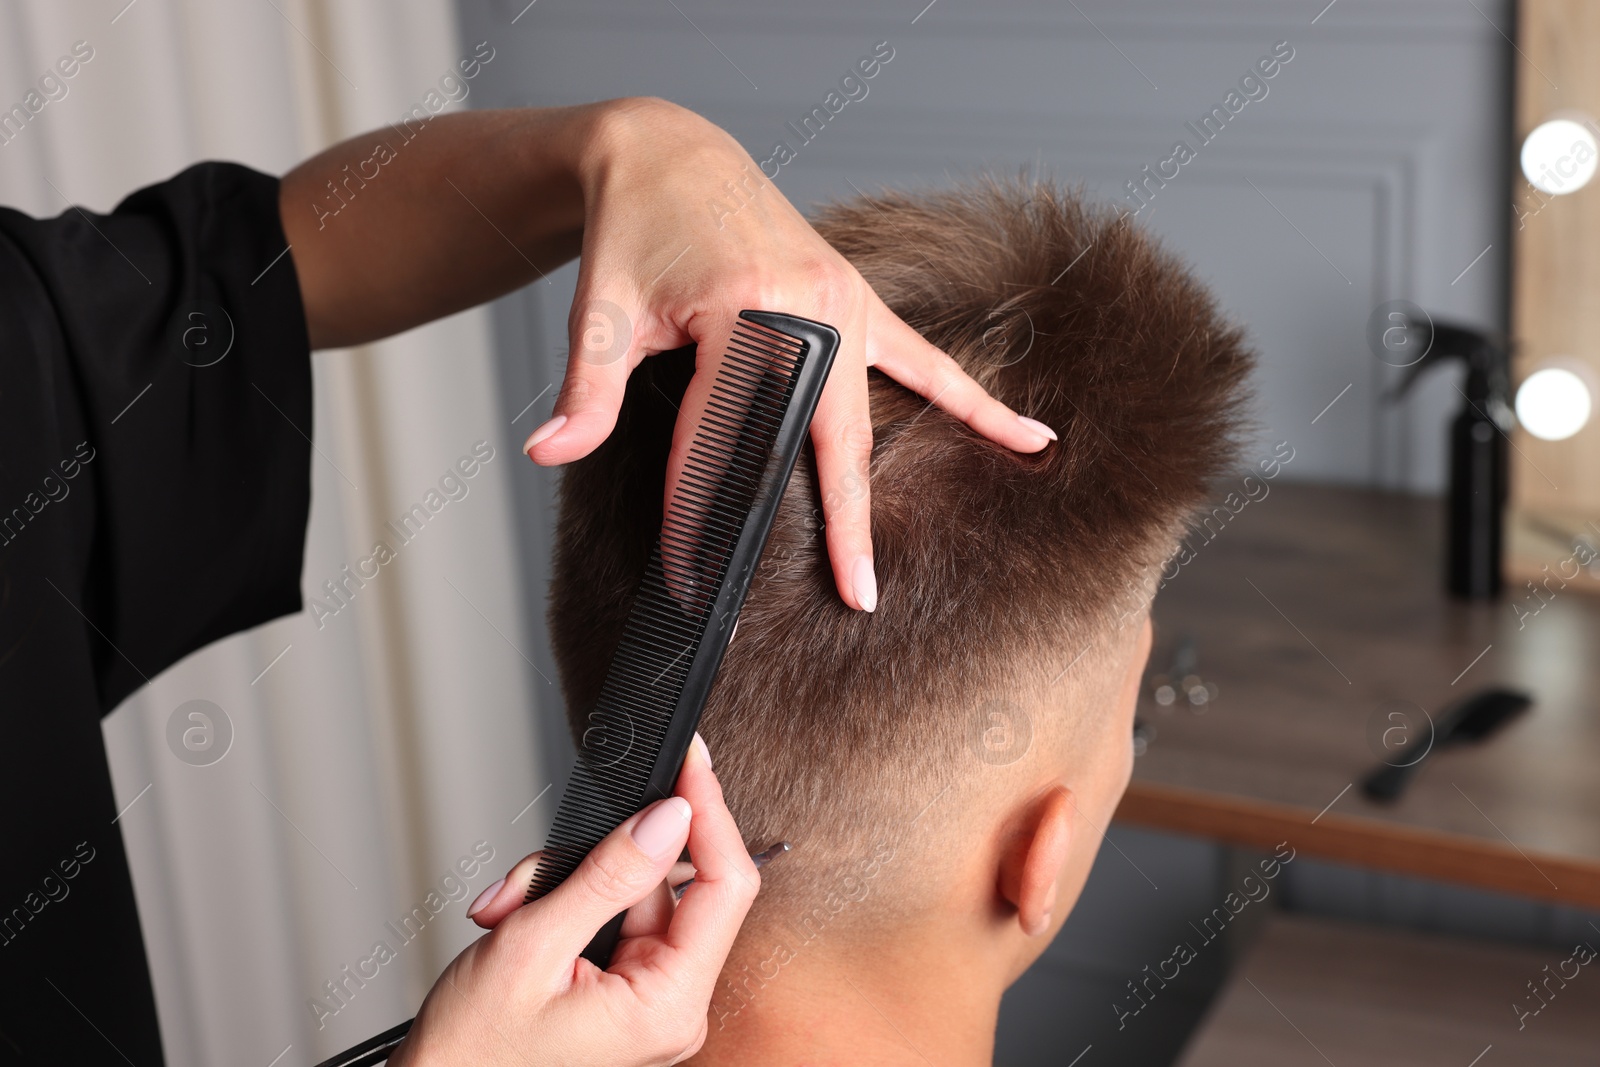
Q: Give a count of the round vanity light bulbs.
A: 2